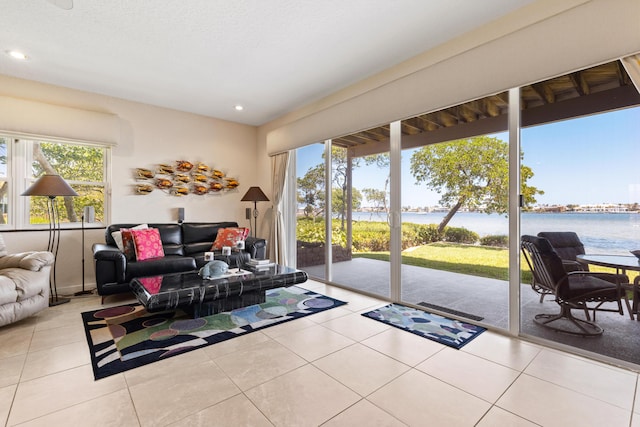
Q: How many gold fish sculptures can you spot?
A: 13